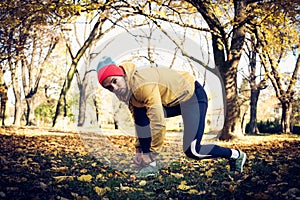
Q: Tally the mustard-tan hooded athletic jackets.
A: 1